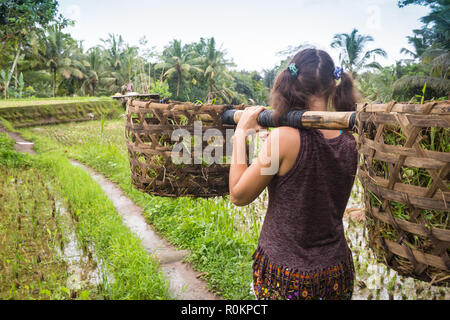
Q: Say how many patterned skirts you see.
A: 1